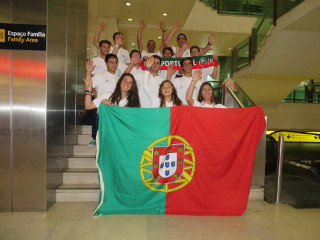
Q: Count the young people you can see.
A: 13